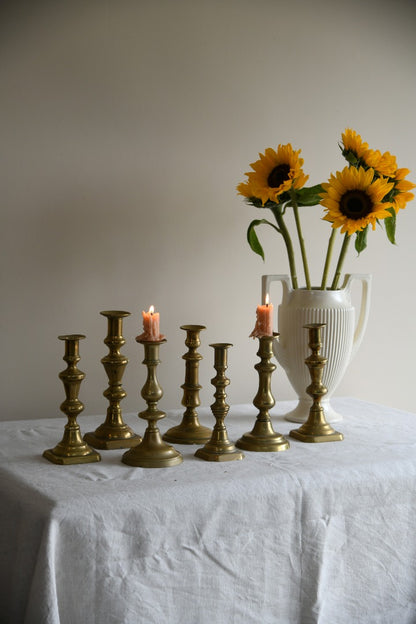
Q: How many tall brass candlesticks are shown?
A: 7